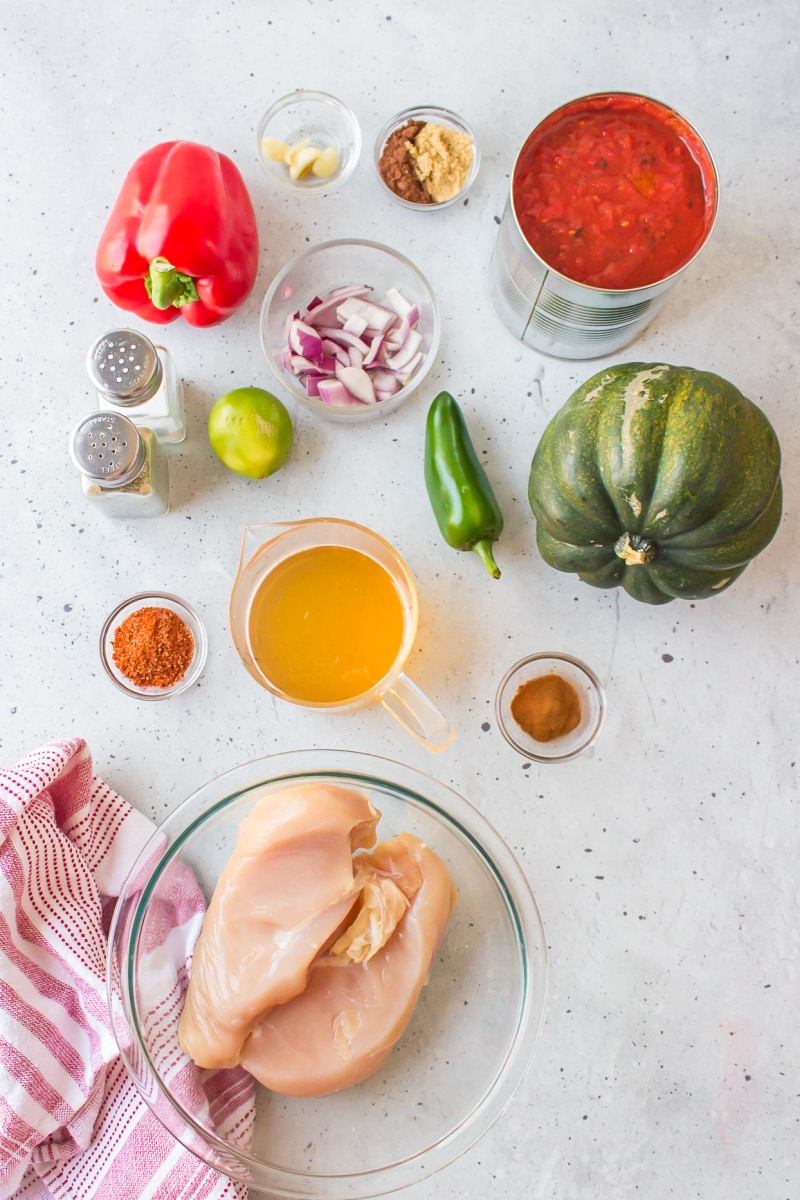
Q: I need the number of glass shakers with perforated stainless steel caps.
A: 2